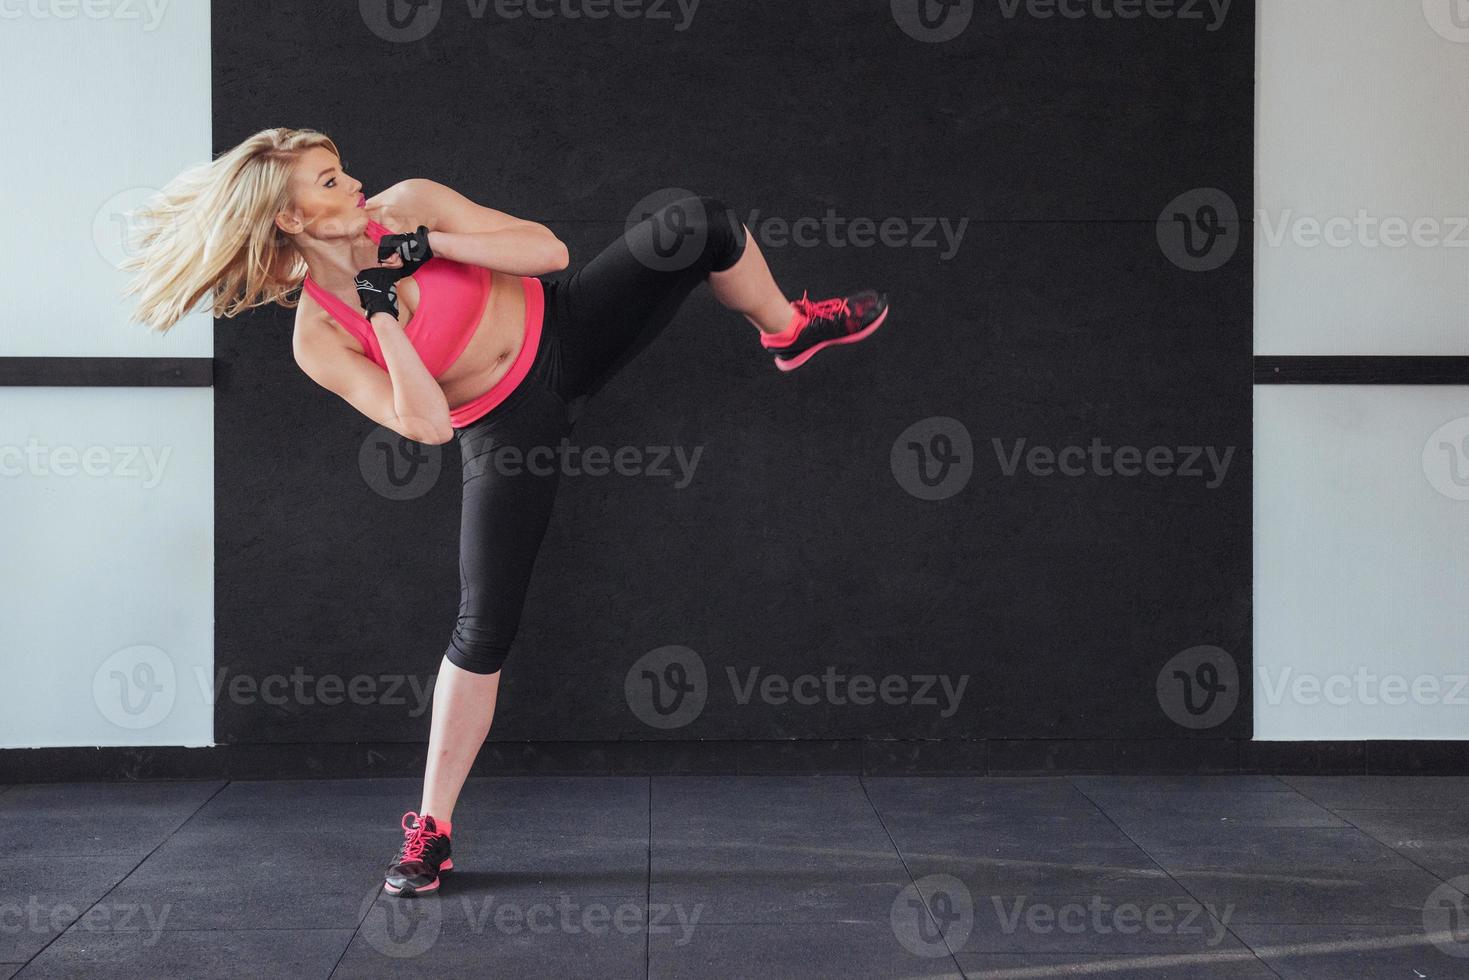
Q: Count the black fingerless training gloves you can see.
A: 2